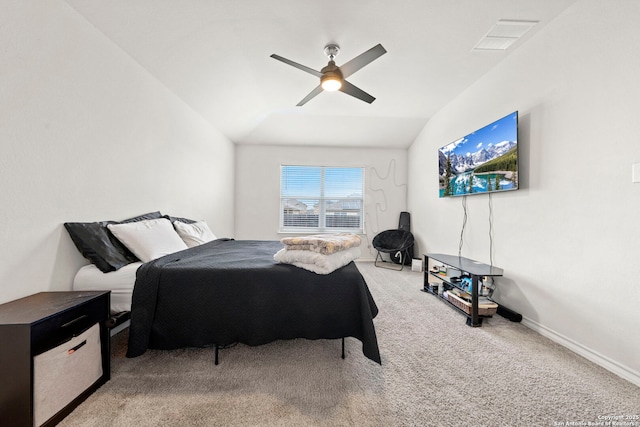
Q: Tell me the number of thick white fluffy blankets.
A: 1